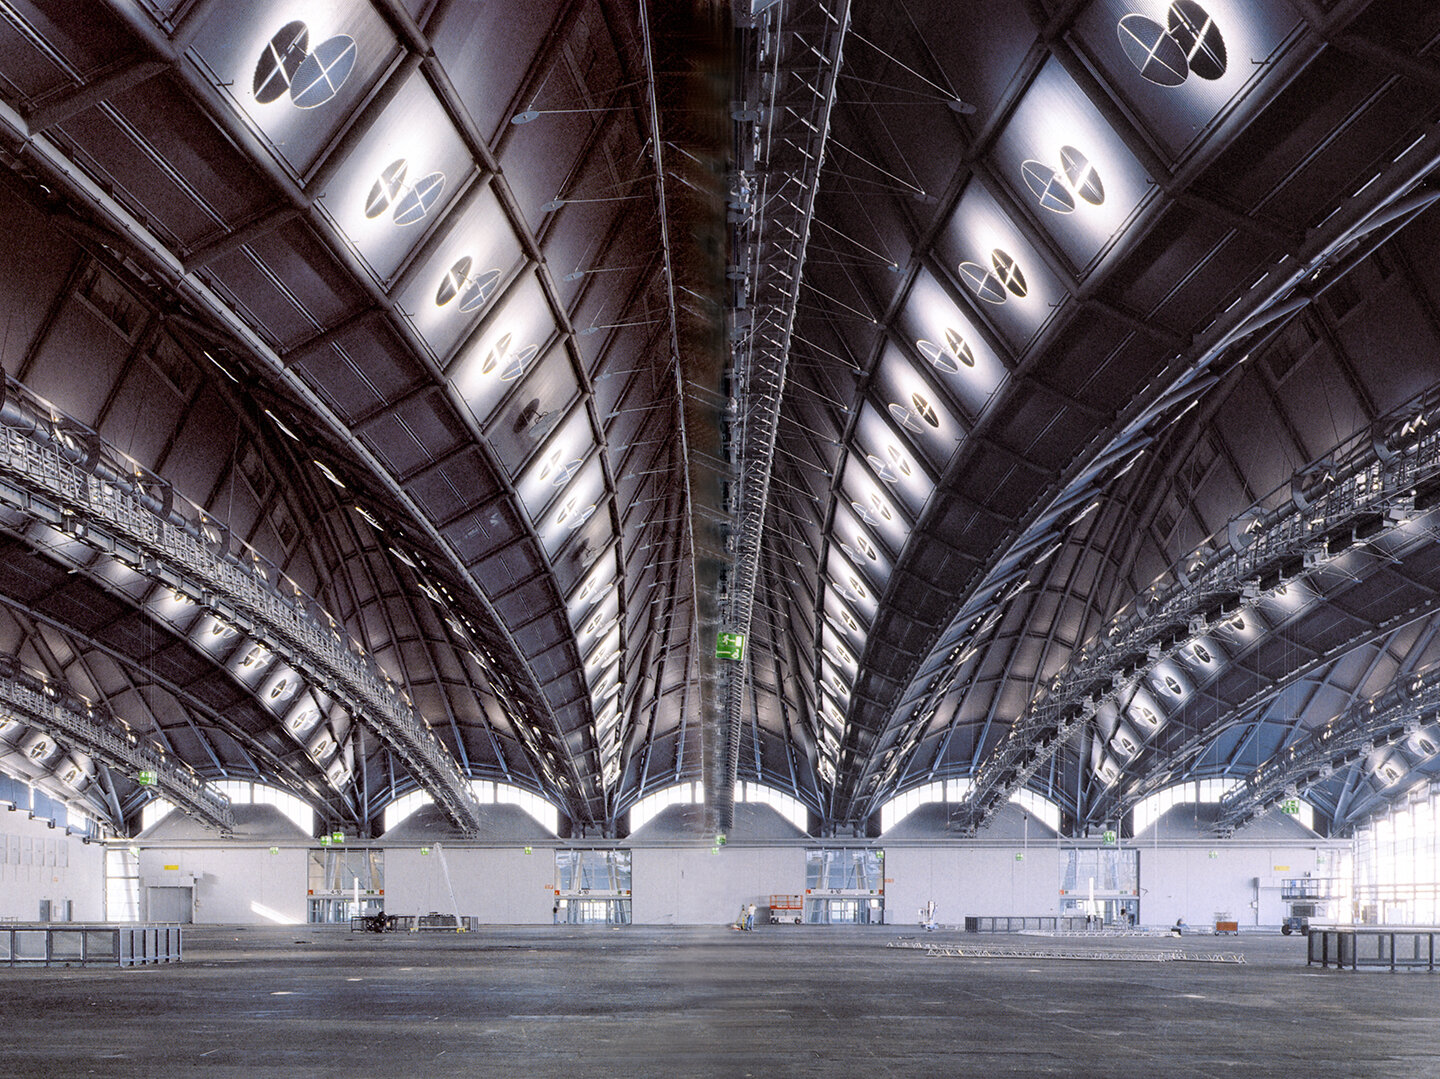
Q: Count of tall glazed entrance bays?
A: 4